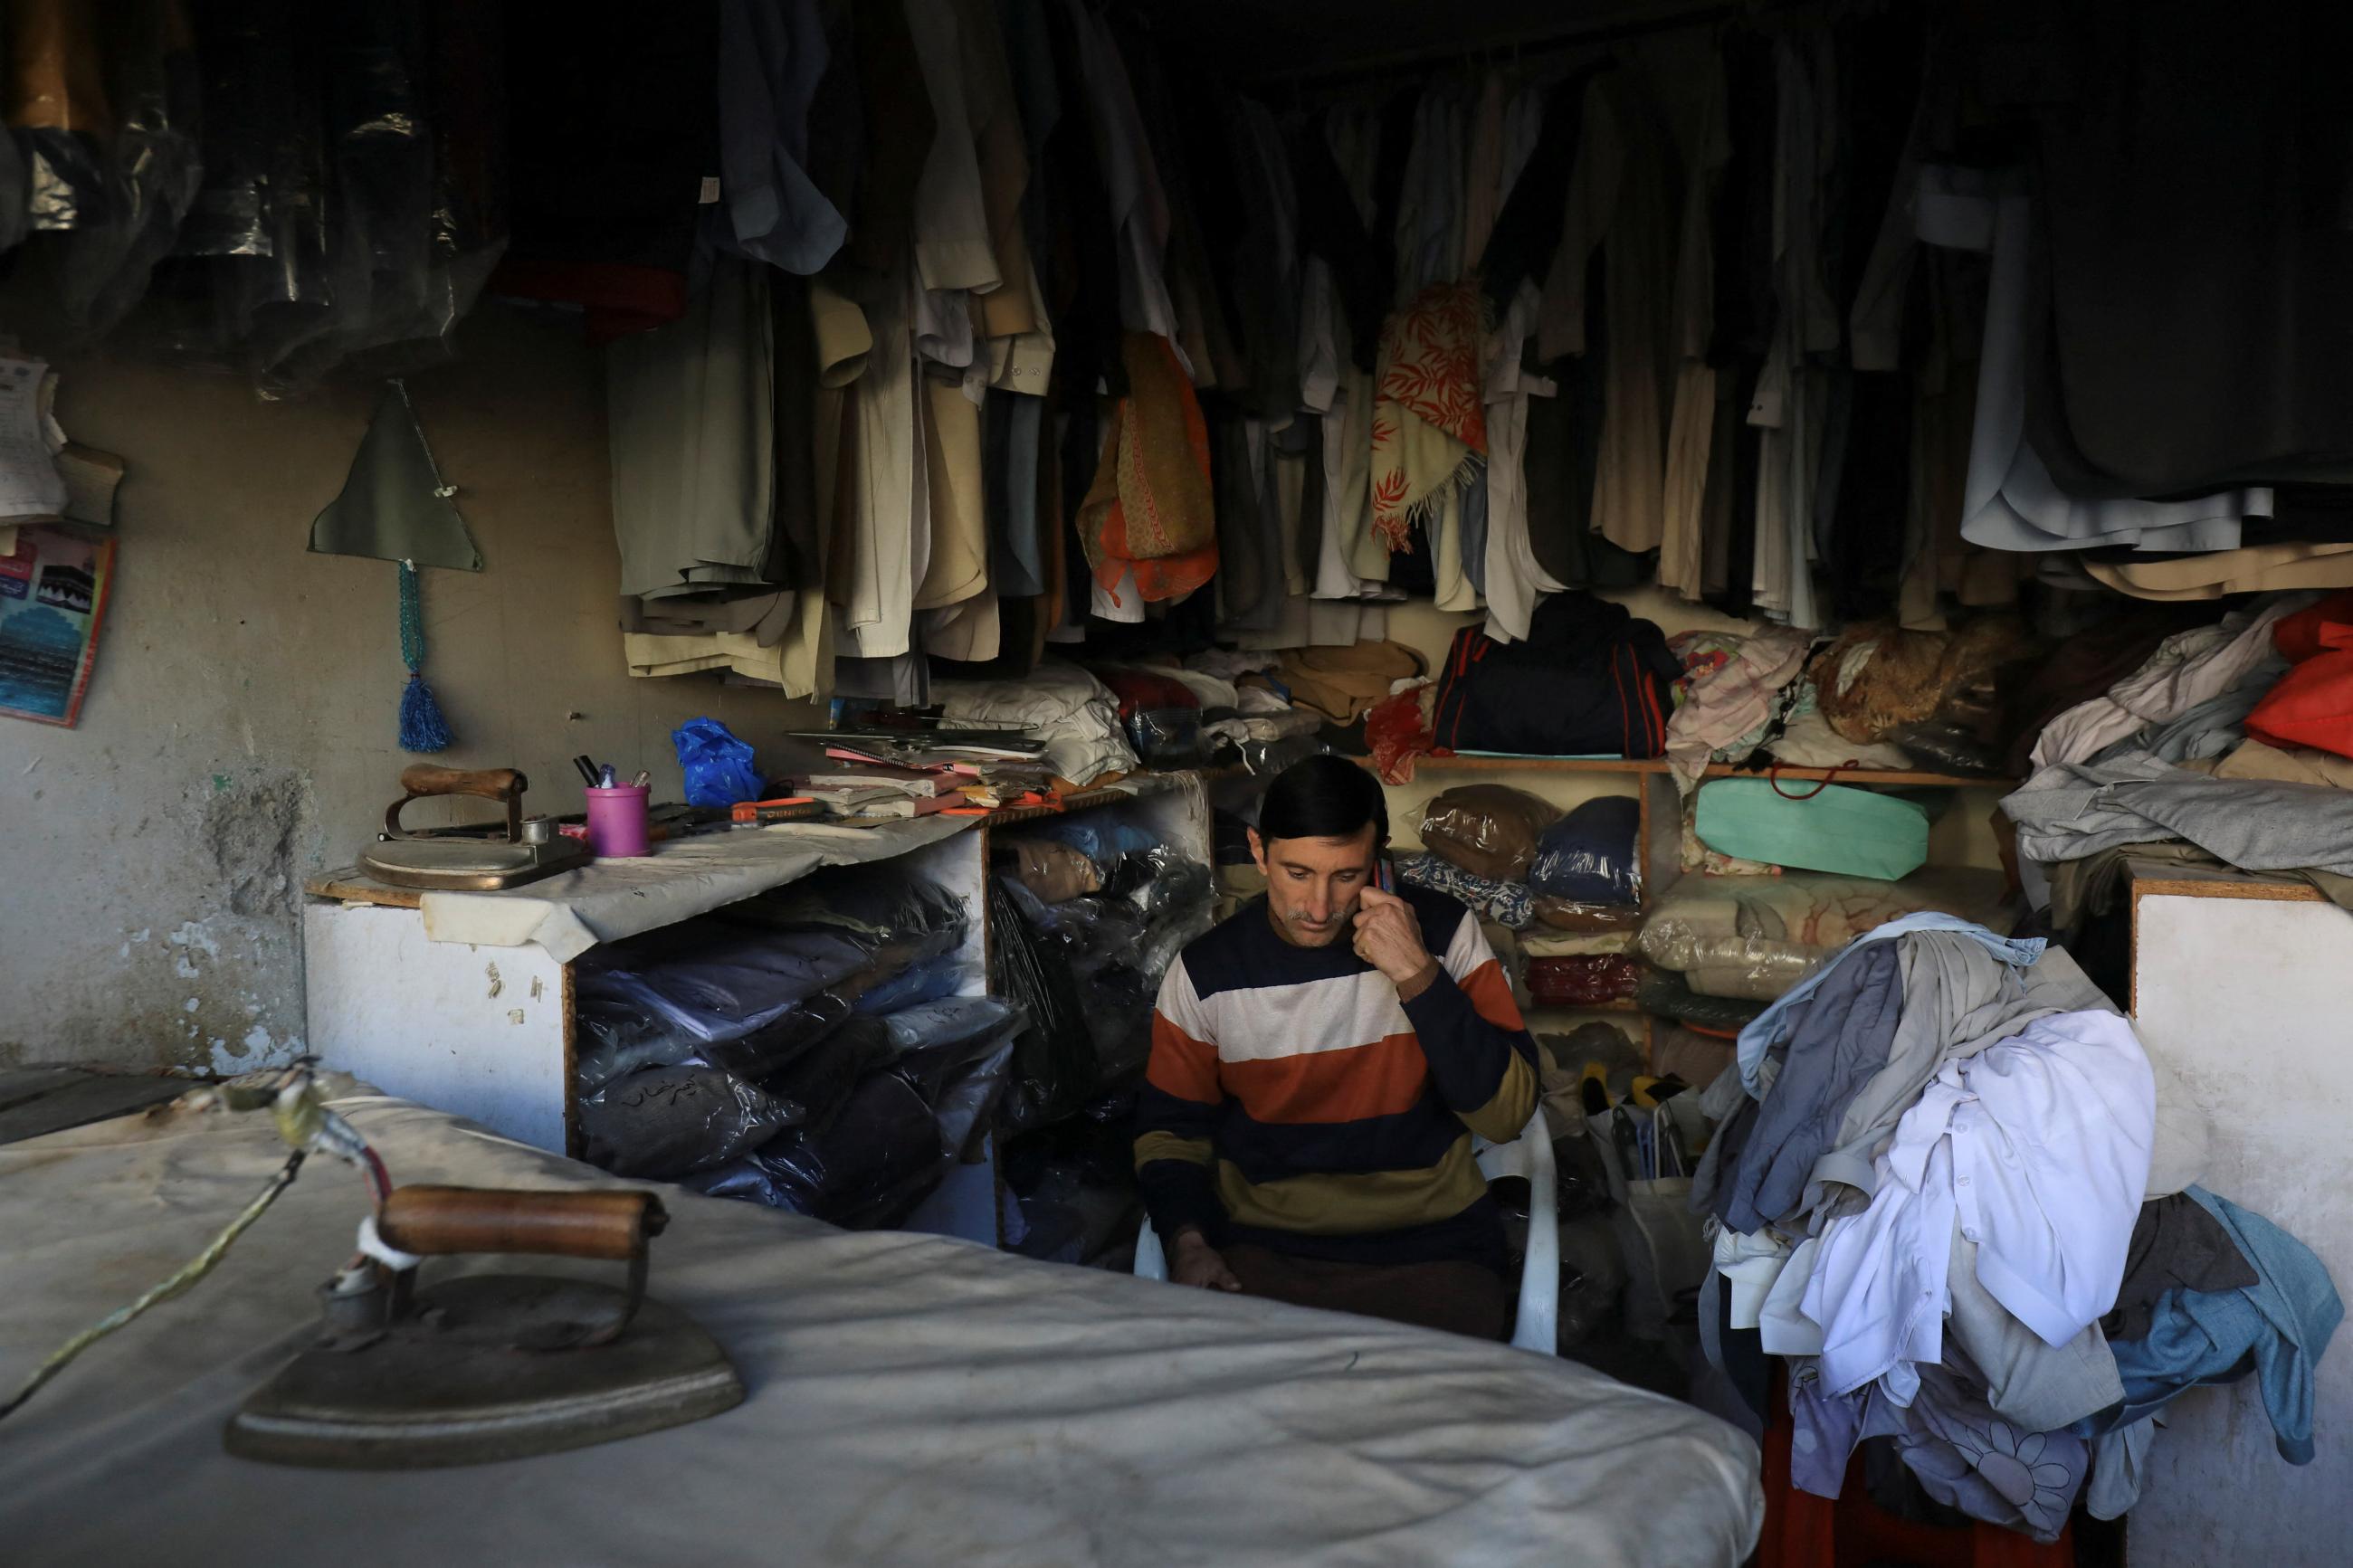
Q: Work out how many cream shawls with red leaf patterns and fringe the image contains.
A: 1